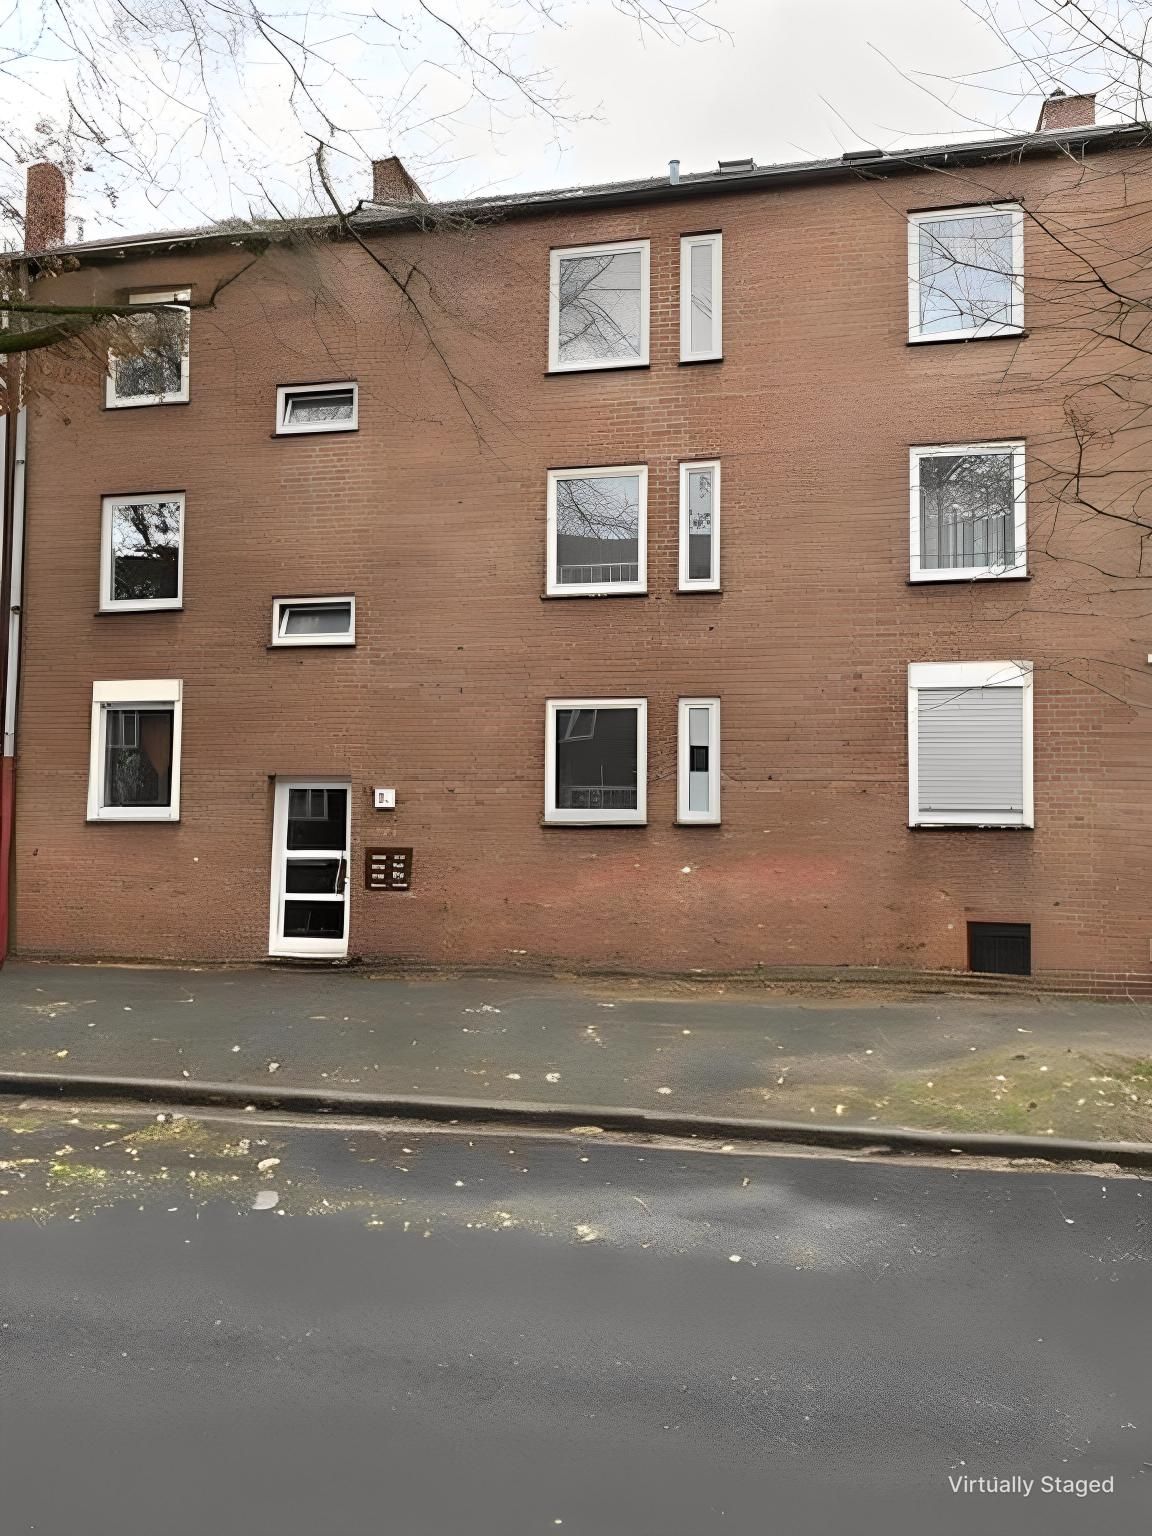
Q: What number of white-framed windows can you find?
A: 14